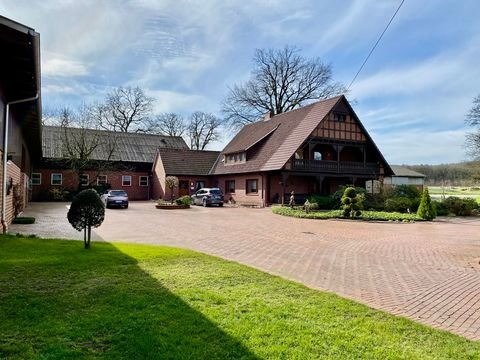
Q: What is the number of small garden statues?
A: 2